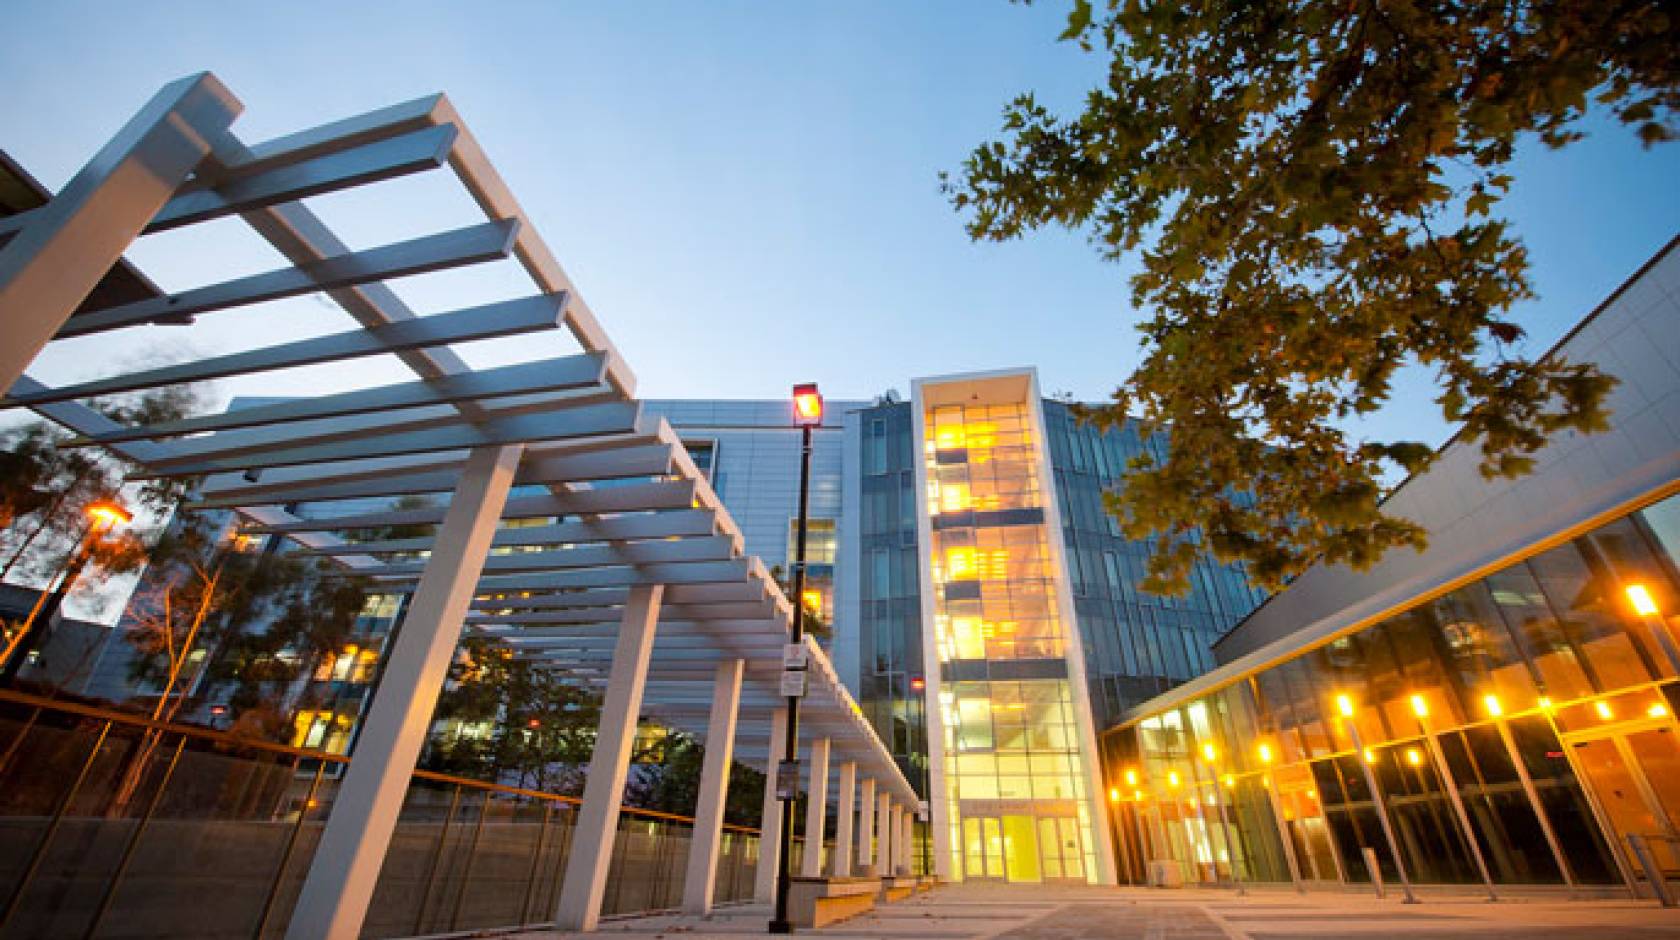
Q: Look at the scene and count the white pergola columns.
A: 11